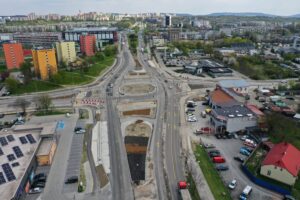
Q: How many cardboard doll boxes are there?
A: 0